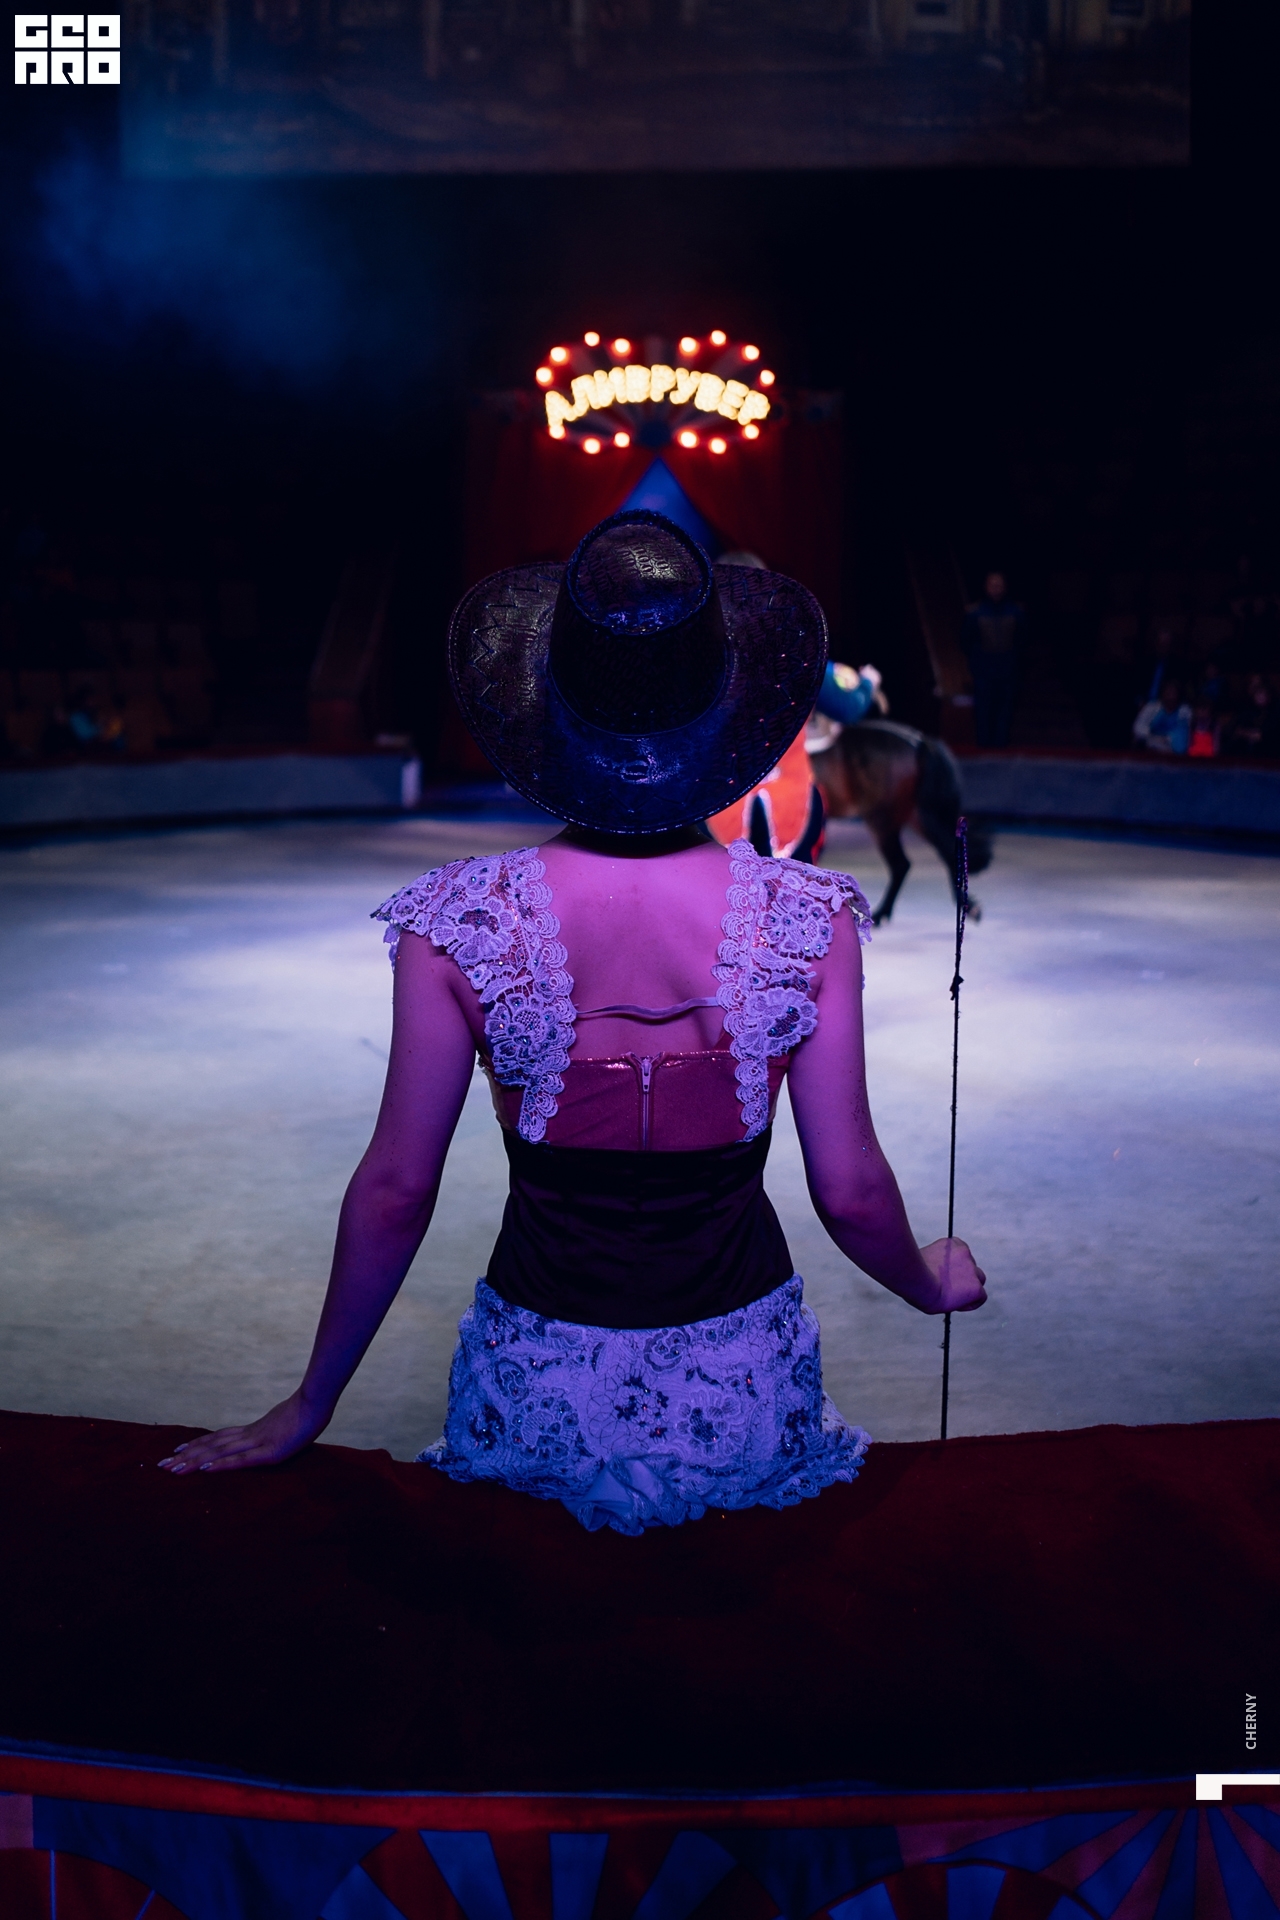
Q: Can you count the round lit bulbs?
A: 14